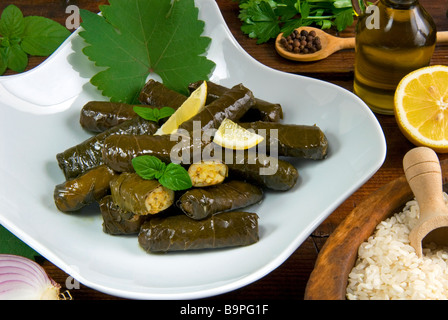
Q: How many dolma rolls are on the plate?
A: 14